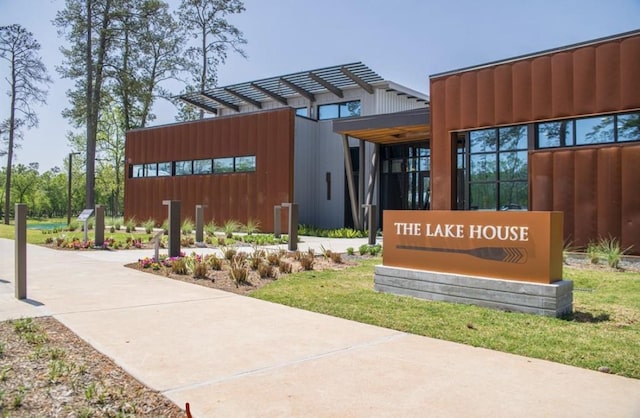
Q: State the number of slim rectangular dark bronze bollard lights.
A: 7